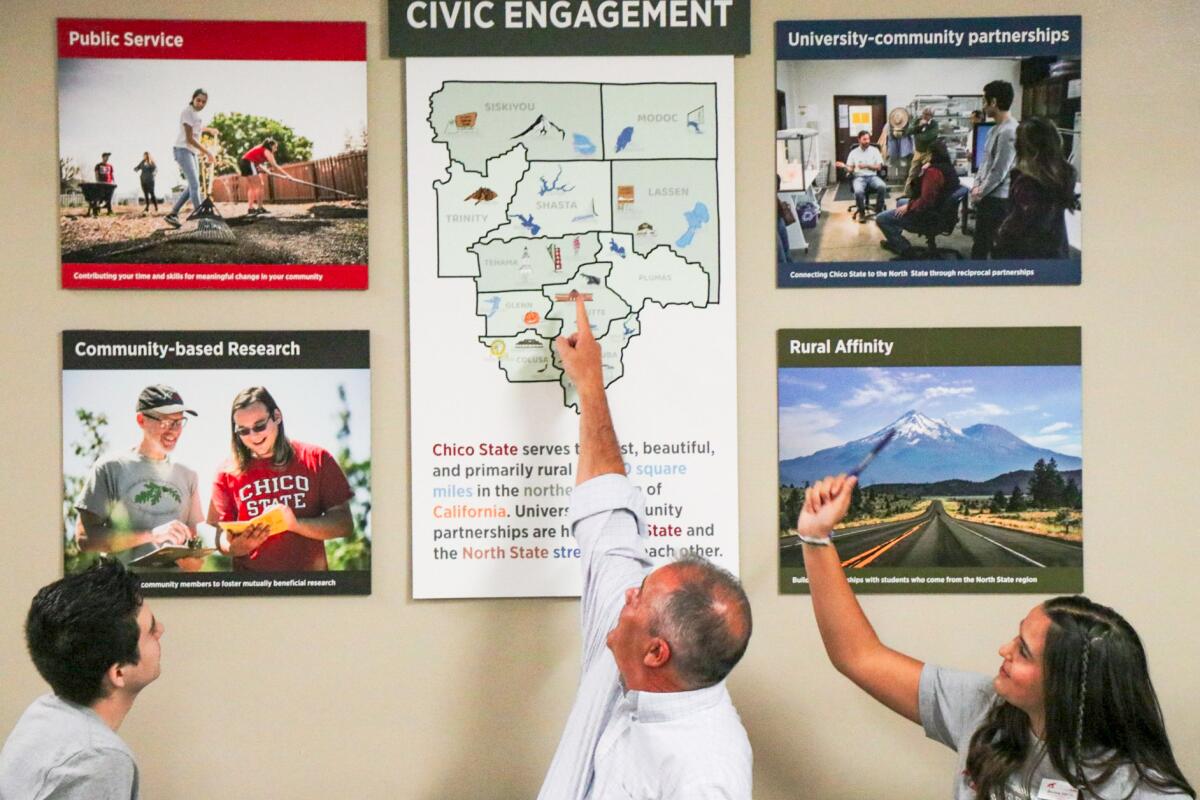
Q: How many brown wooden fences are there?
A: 1